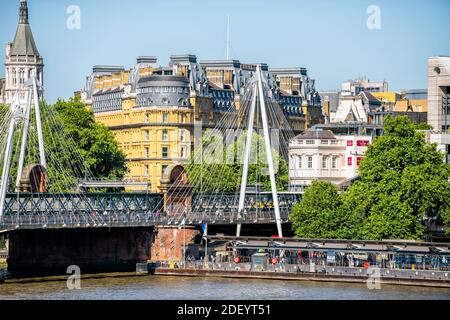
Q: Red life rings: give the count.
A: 3